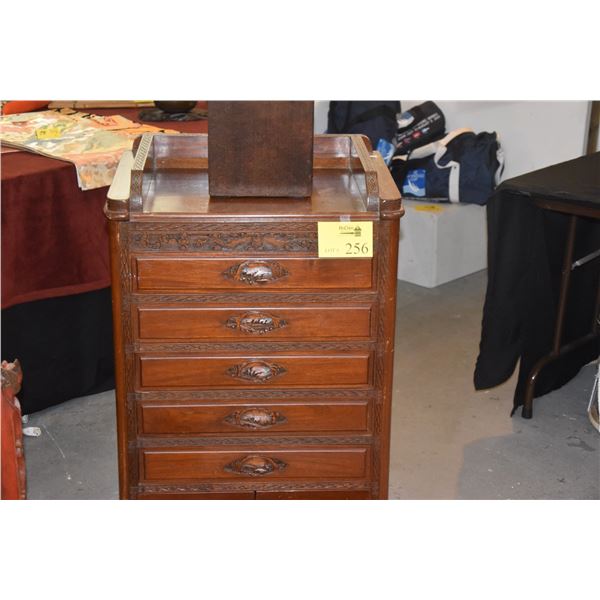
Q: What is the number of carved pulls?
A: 5